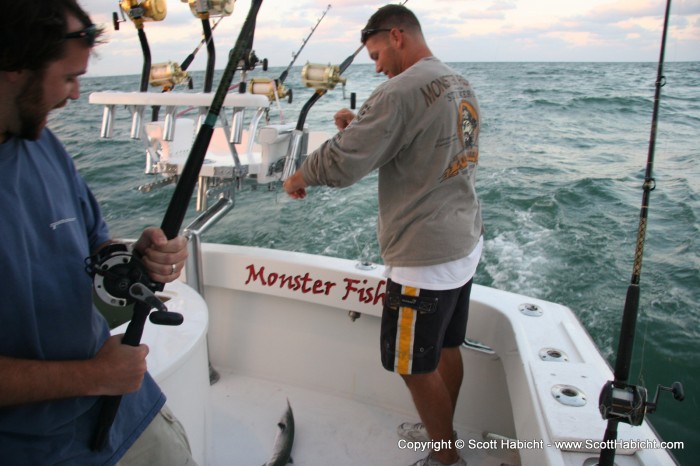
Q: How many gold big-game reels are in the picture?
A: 5